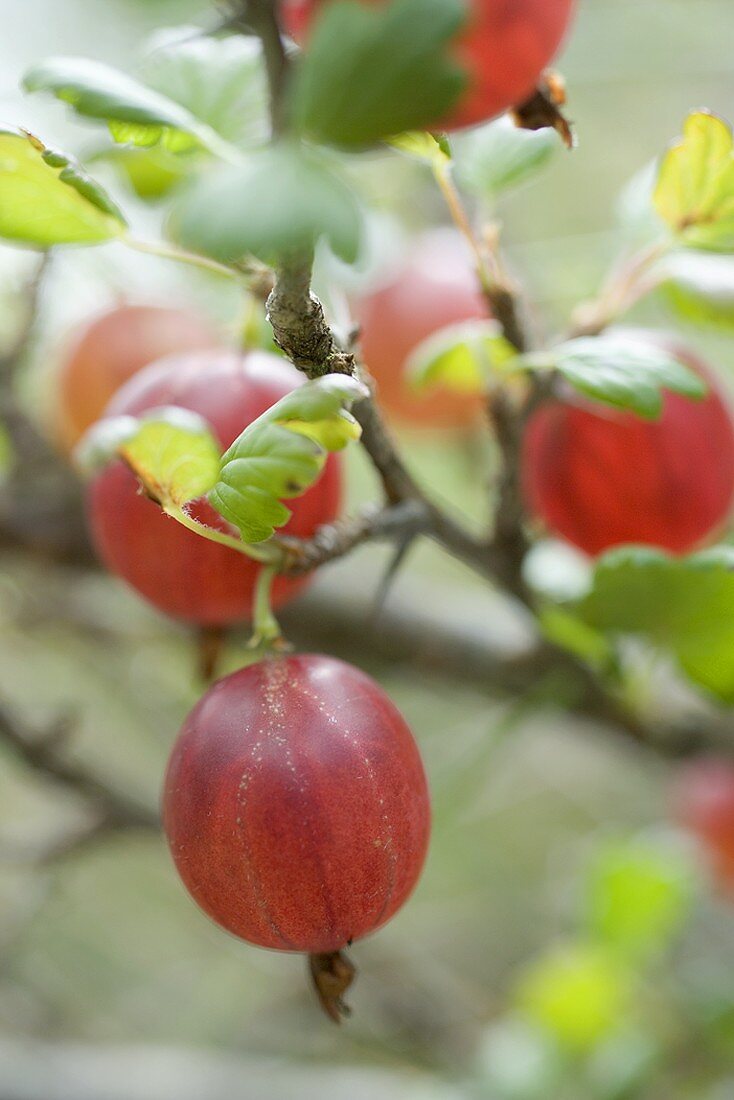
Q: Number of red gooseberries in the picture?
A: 7